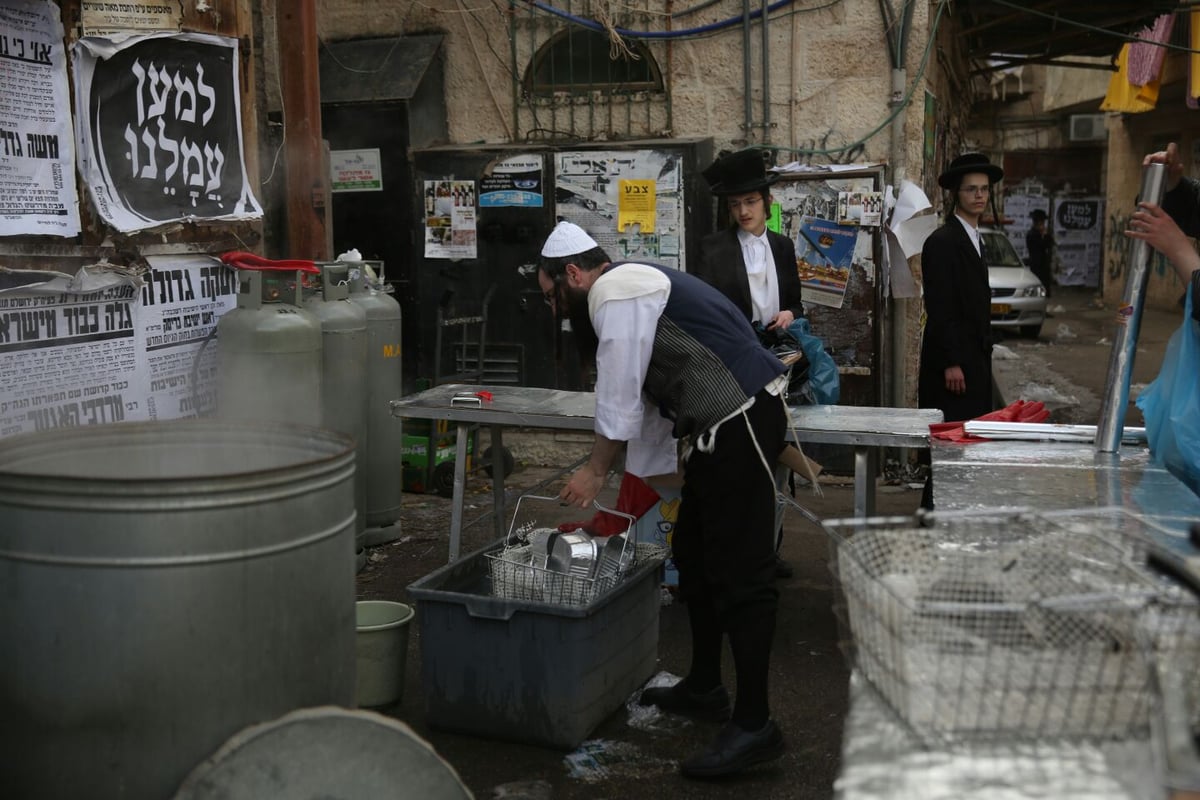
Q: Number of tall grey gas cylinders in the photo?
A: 3